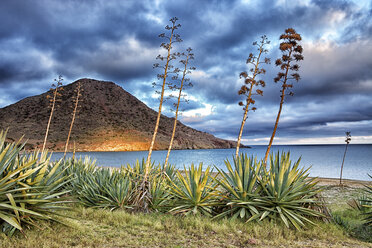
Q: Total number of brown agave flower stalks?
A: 7